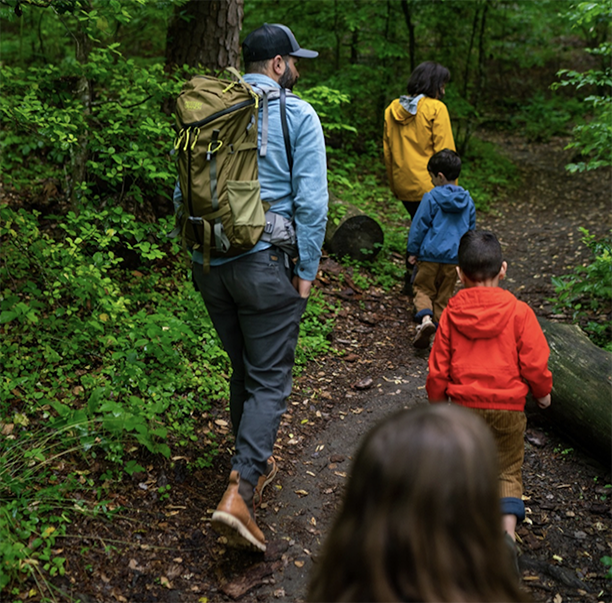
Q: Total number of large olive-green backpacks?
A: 1